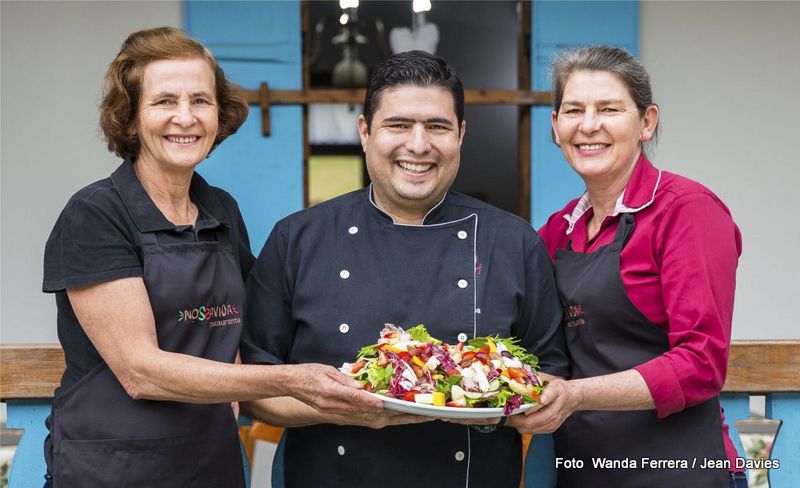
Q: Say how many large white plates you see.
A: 1